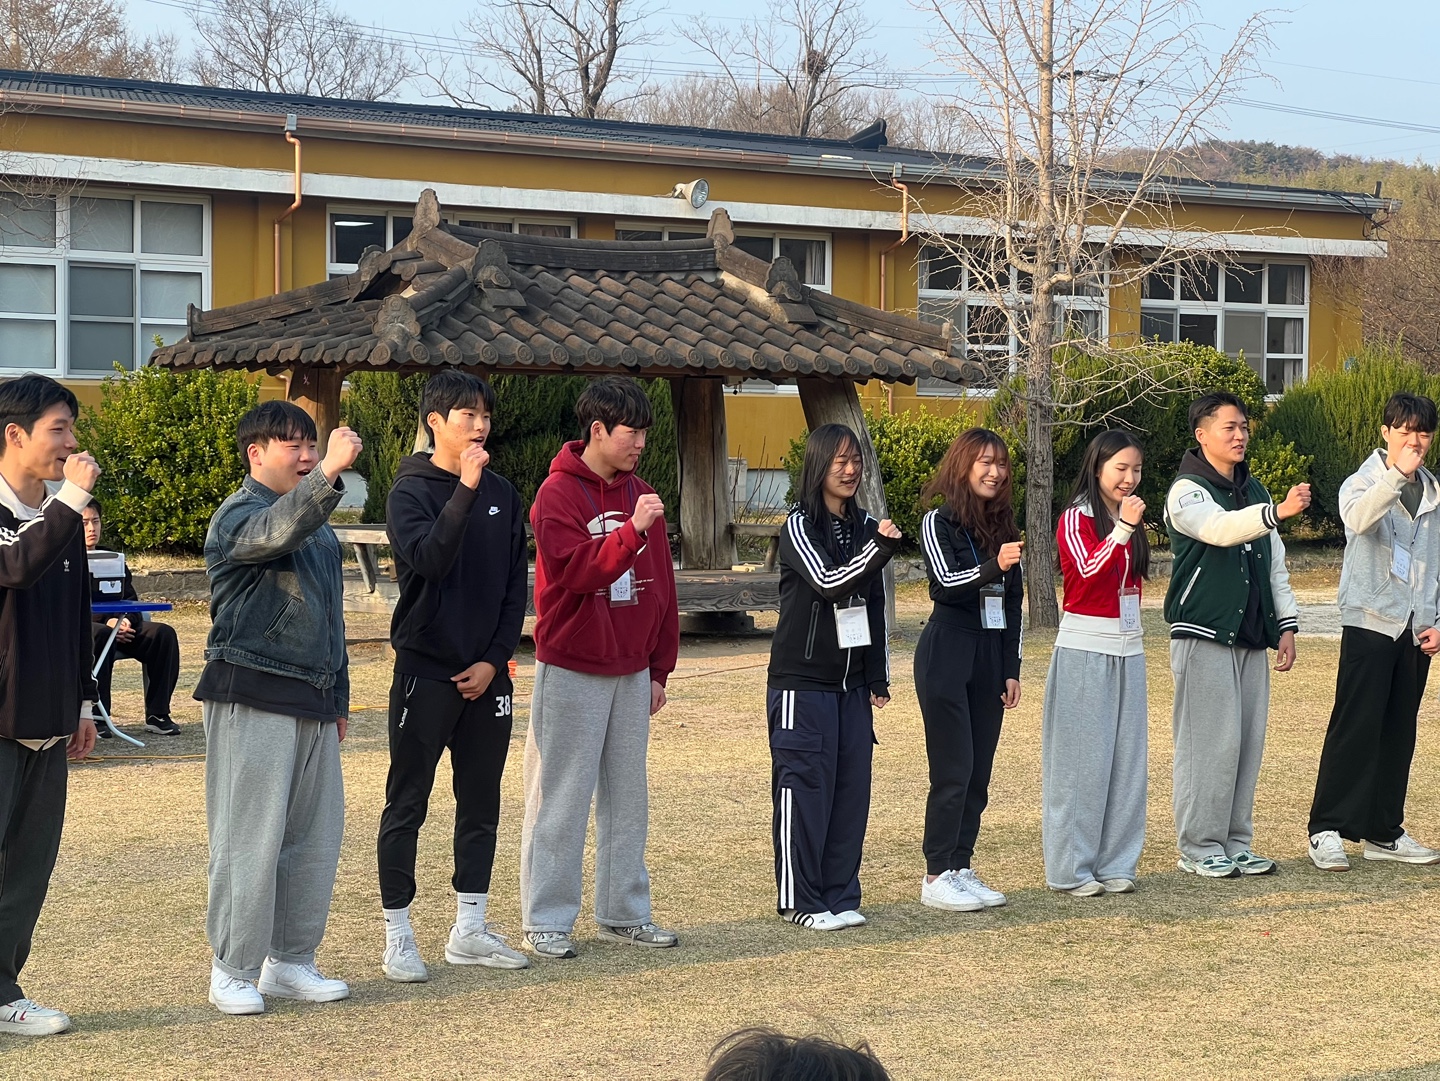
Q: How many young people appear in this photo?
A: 10